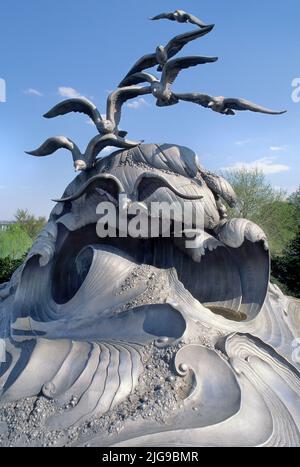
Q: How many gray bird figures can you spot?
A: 7